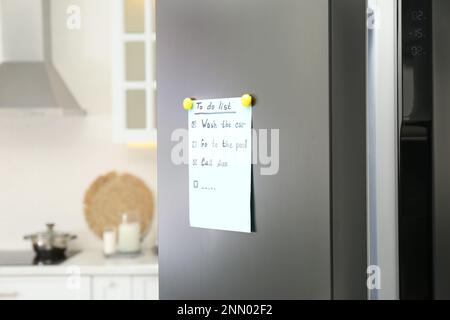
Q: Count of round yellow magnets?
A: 2